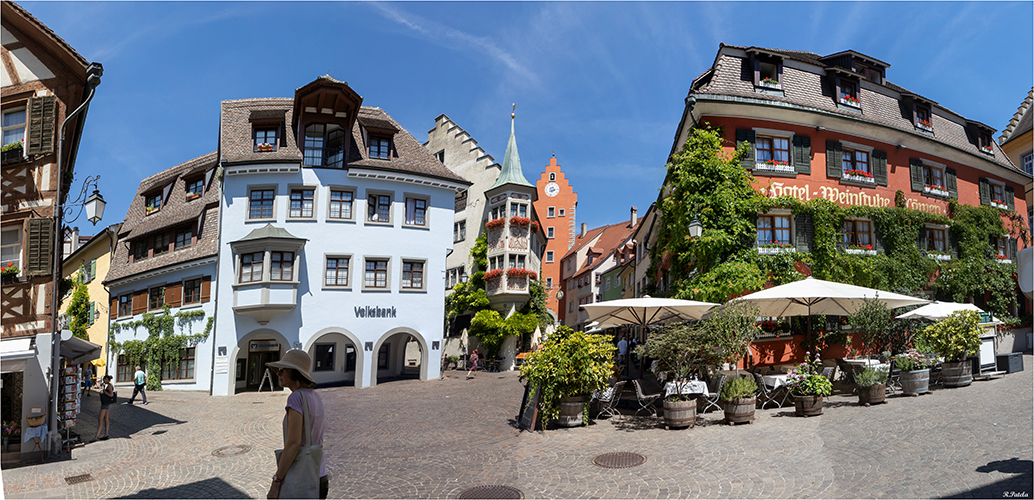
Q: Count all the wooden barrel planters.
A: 7